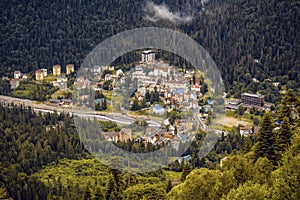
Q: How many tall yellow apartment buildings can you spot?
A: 3